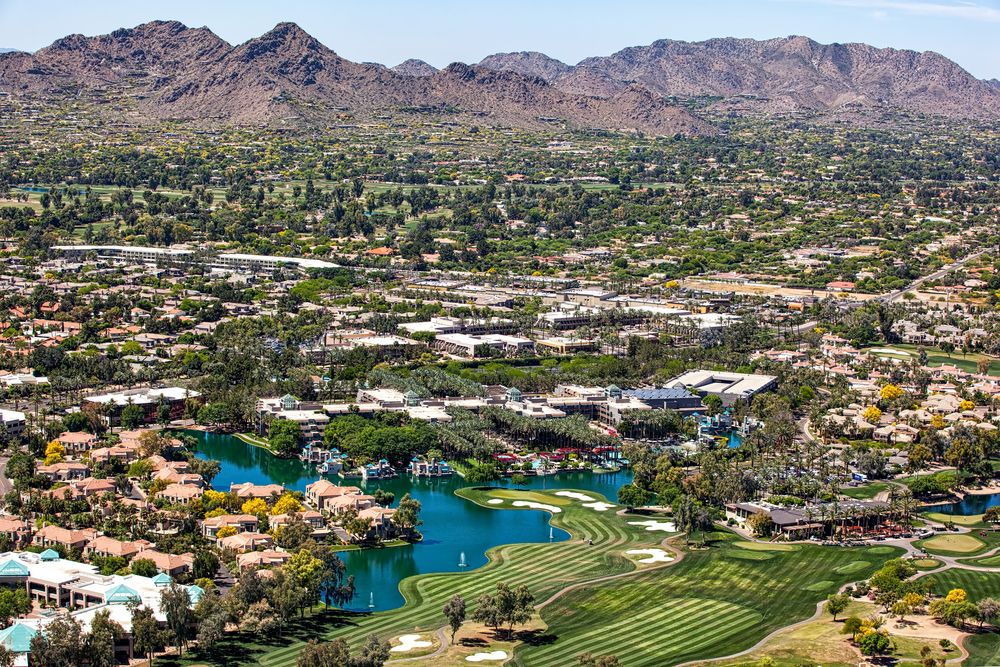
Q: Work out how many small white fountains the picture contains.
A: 3